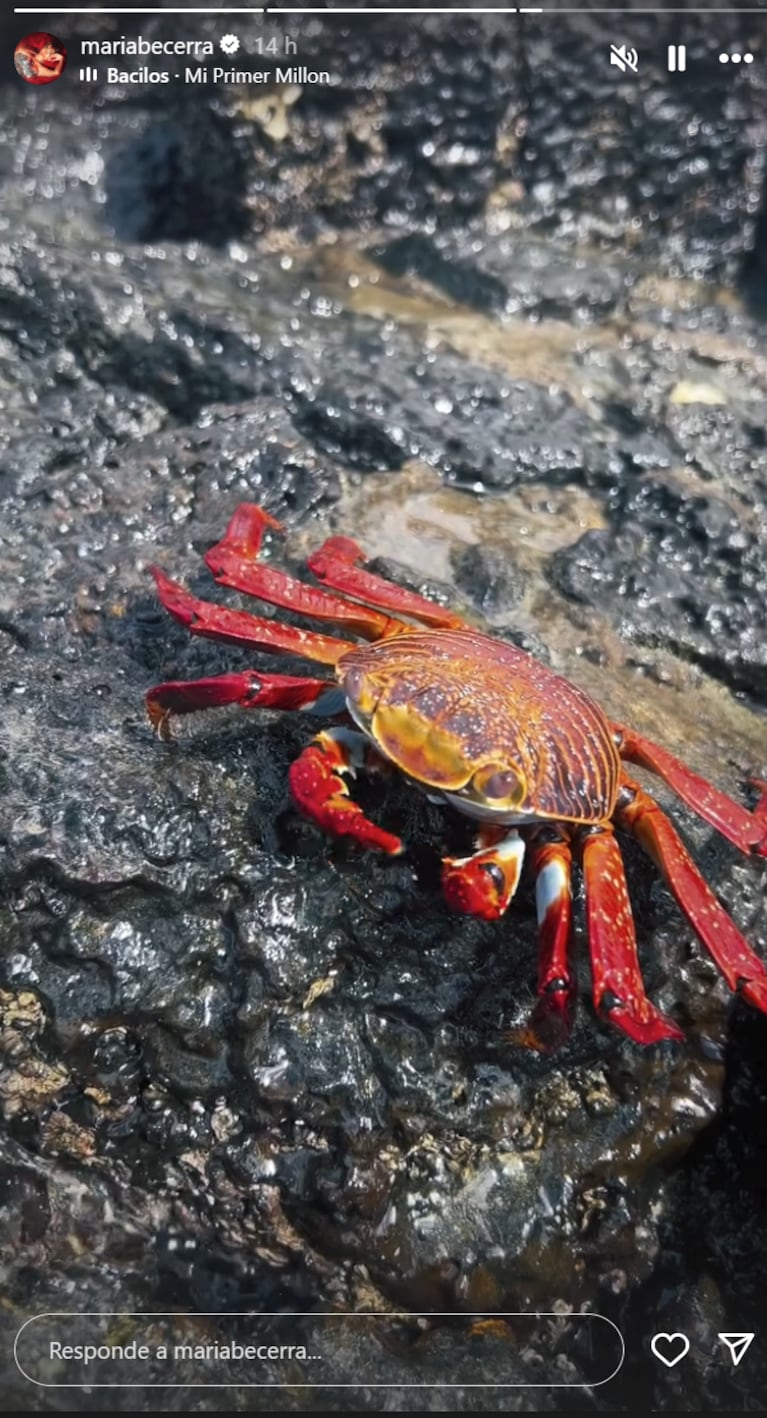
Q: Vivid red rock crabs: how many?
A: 1